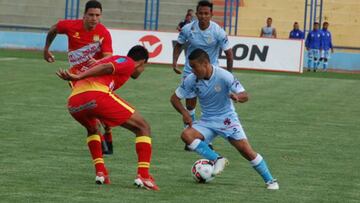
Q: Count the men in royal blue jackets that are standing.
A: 3